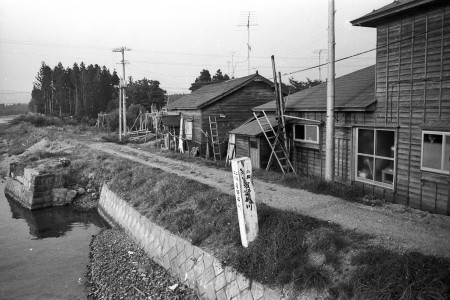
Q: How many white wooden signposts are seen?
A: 1